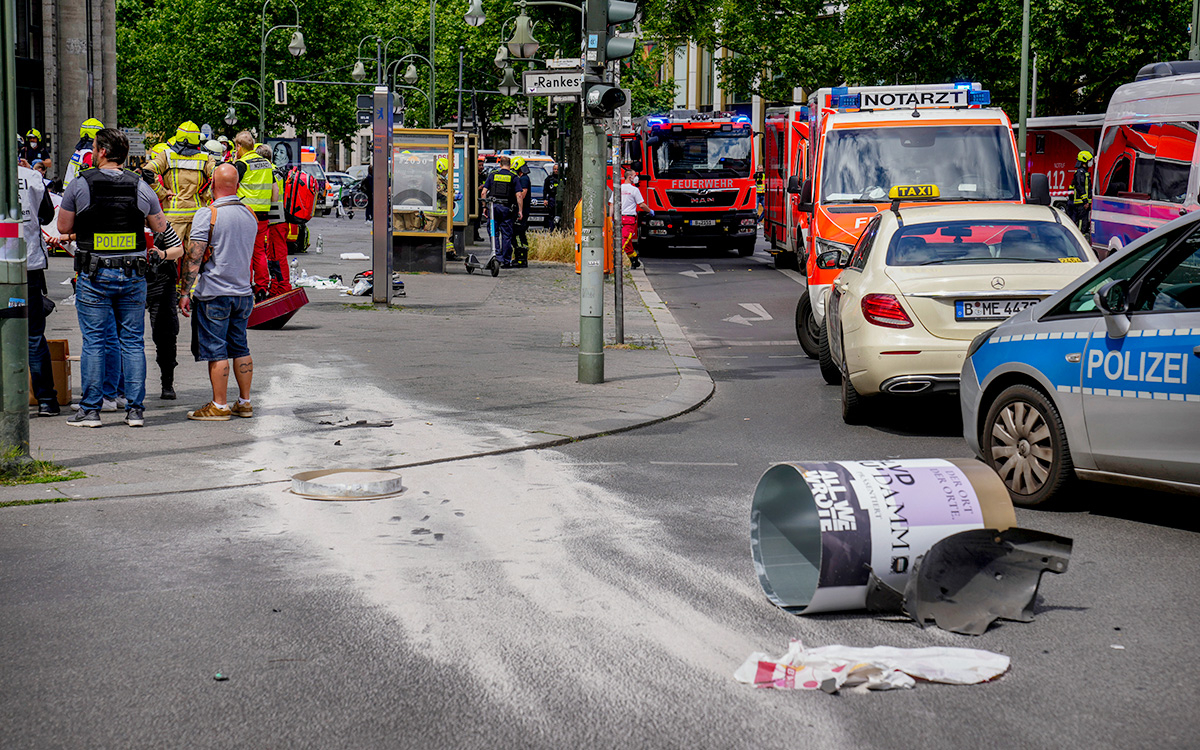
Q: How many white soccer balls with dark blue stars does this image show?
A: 0